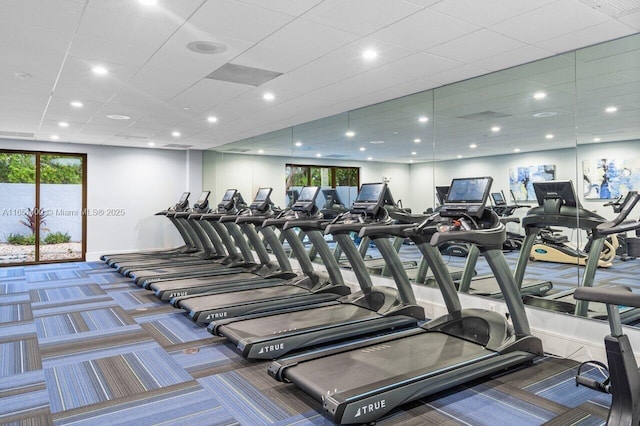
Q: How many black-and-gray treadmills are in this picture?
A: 7